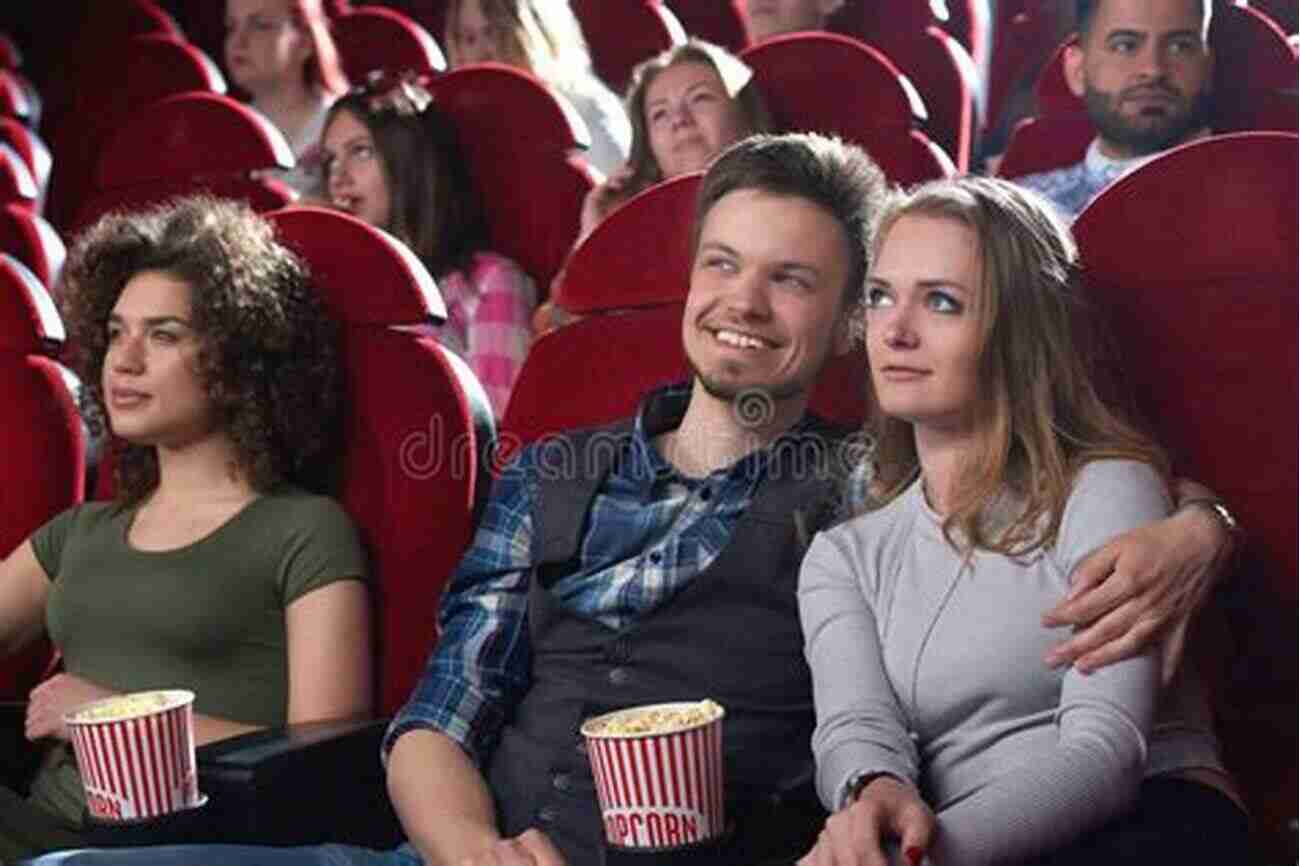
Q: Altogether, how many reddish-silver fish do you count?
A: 0